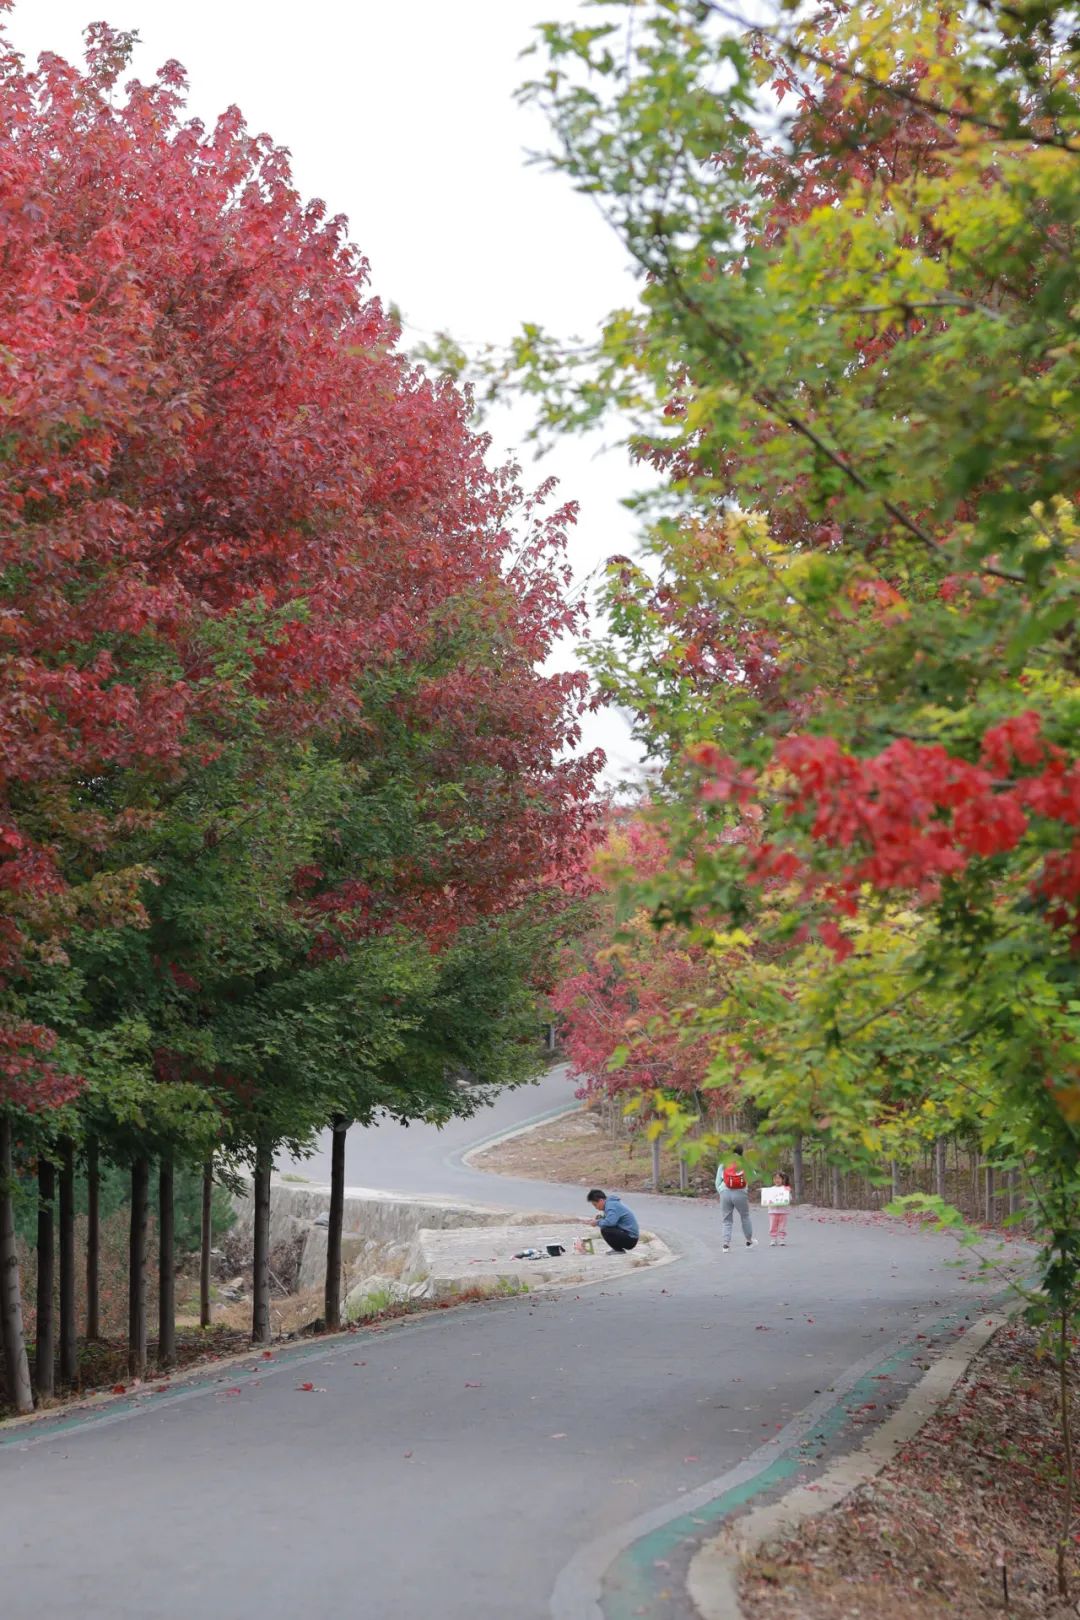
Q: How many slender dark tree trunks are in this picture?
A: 9